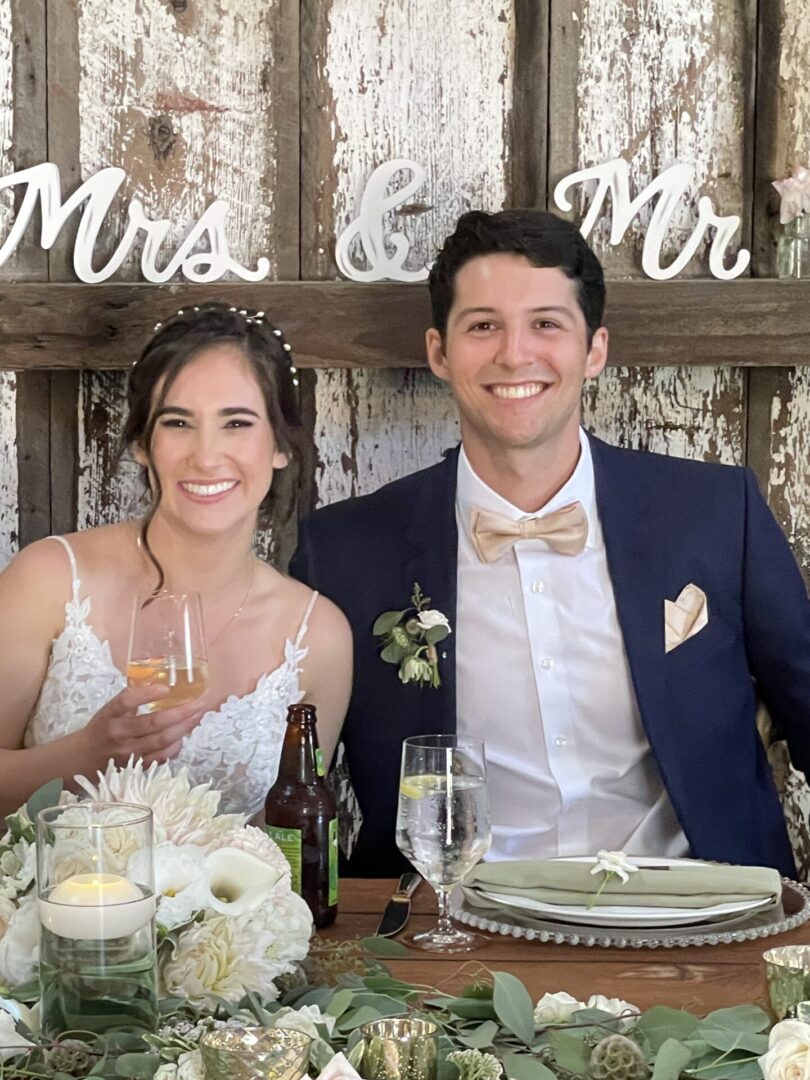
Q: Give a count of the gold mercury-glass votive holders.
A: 3